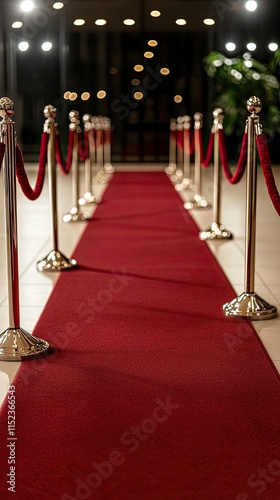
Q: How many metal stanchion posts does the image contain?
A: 13